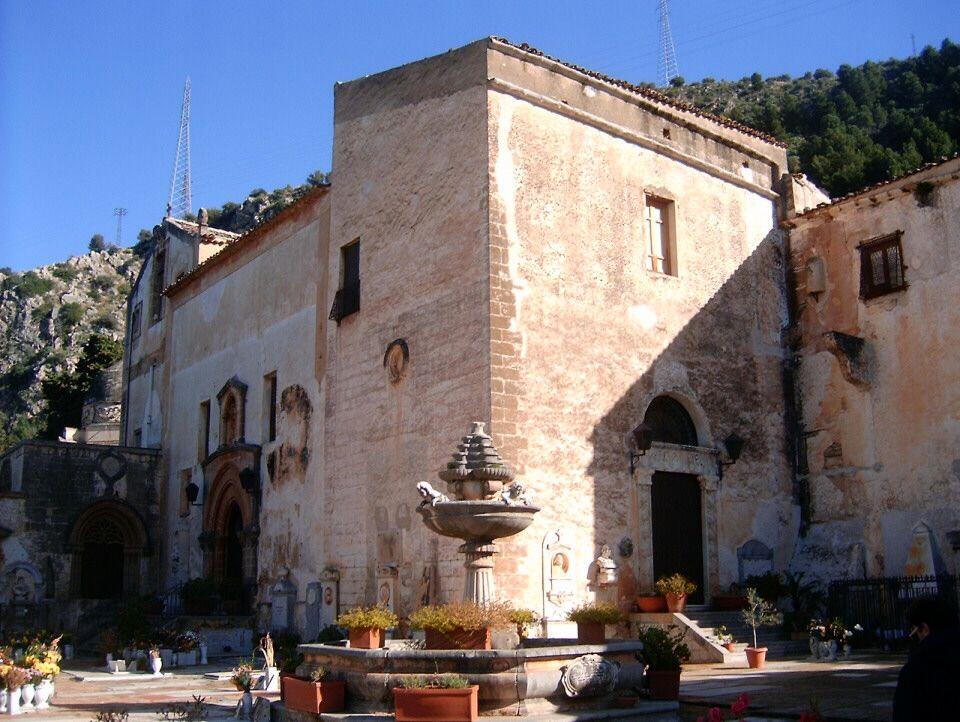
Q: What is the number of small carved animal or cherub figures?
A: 2